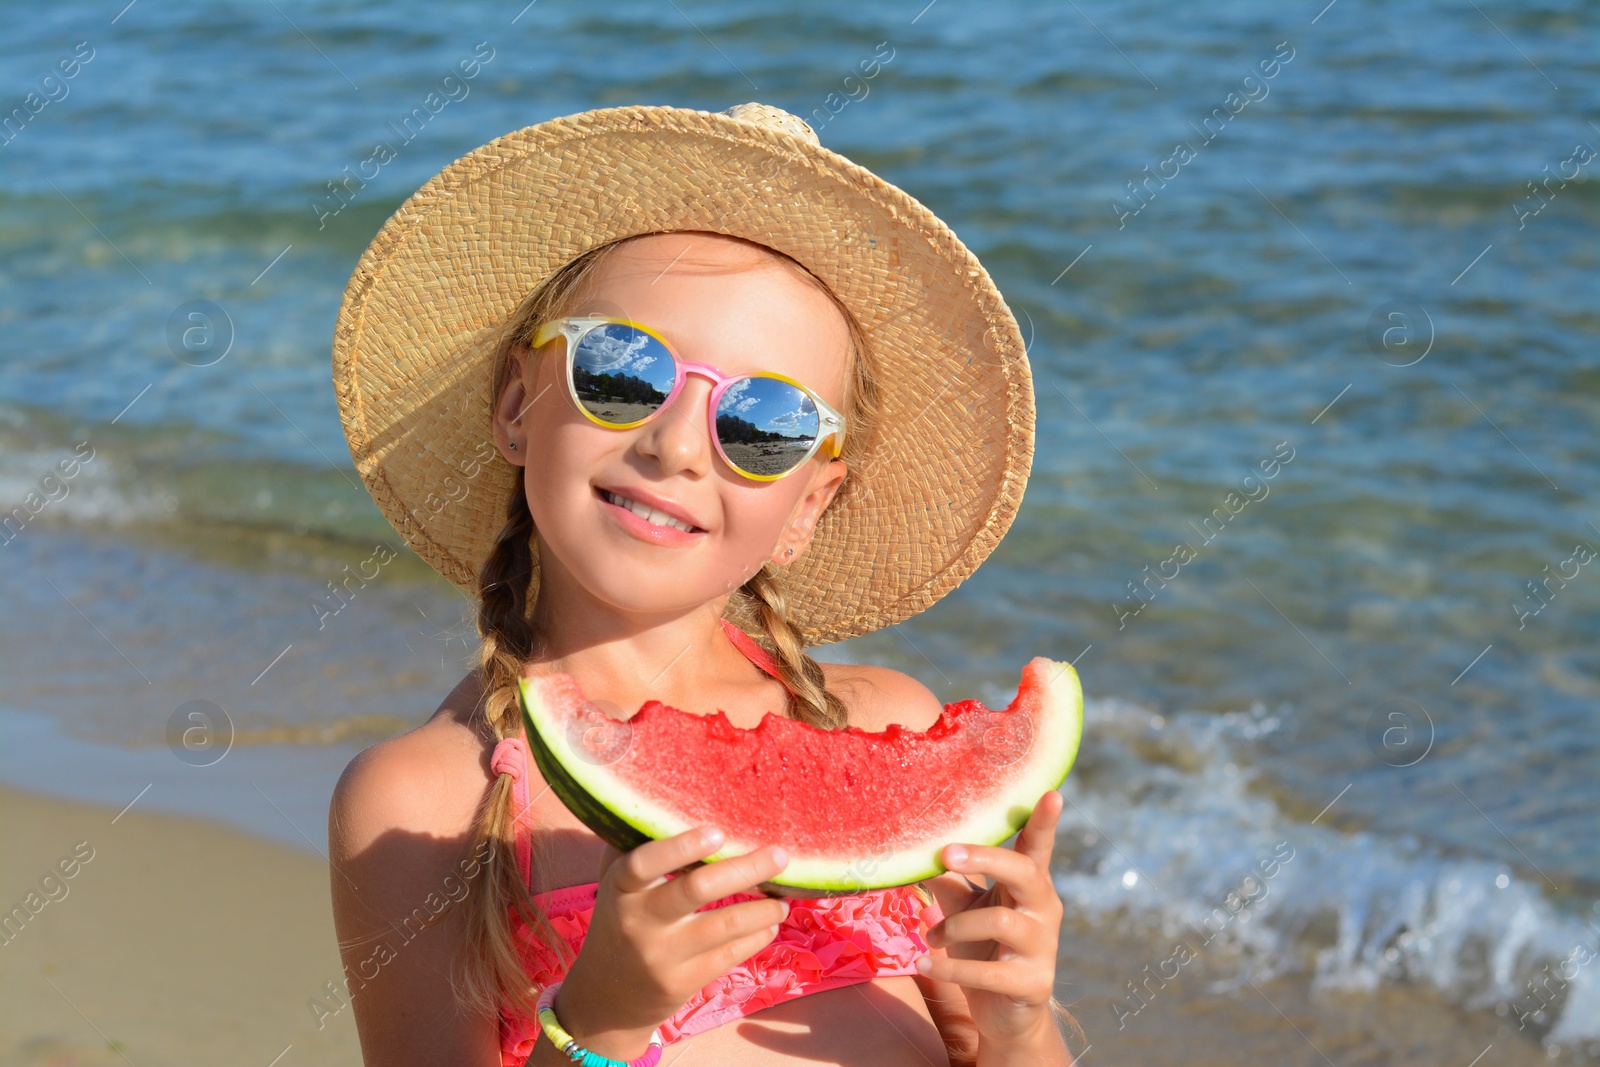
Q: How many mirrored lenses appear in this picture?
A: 2